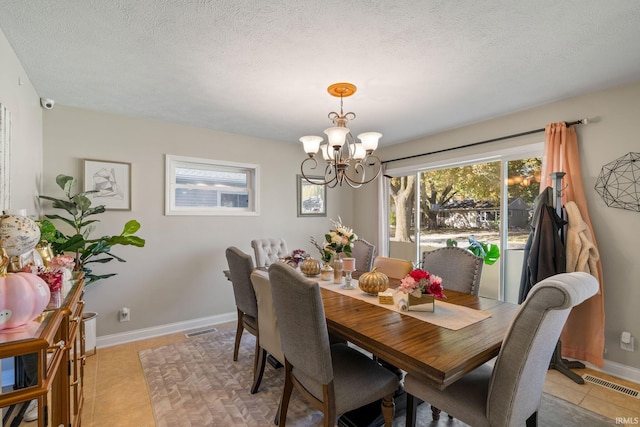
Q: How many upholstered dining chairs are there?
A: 8